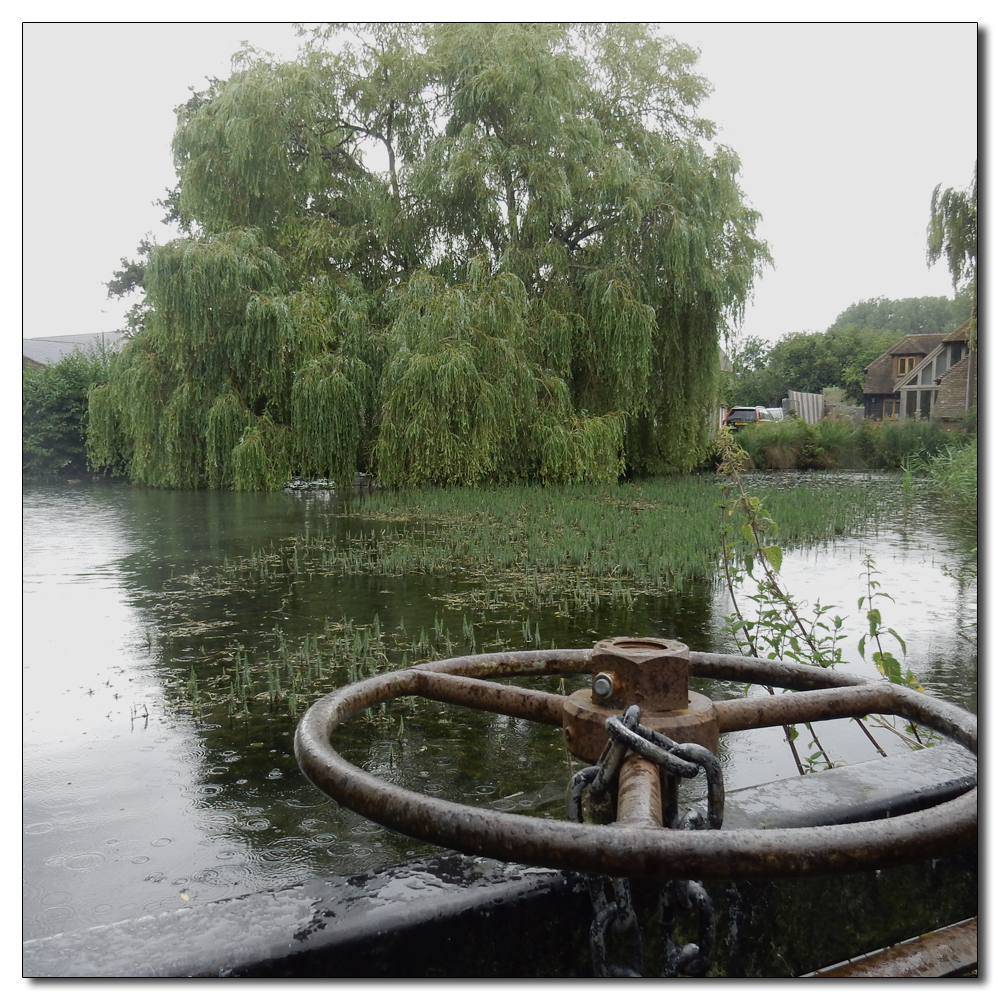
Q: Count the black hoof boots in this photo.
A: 0